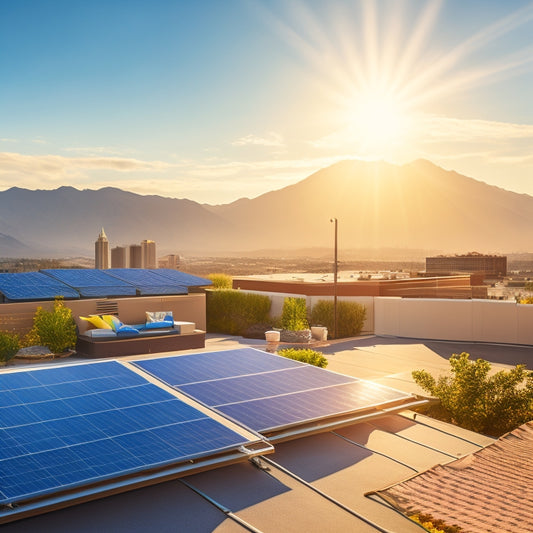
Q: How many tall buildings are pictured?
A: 4